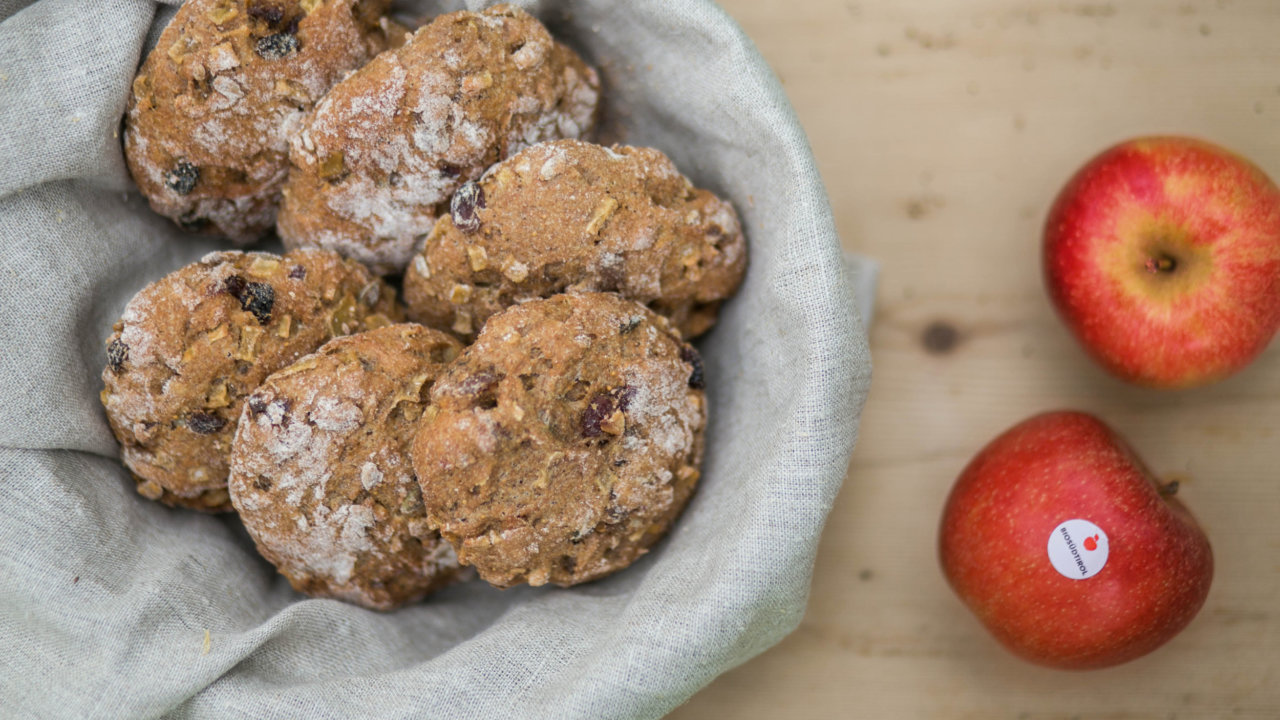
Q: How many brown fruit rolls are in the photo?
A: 6